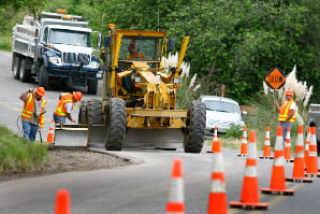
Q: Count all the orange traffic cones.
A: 13